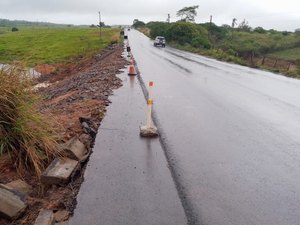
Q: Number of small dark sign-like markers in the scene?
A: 3